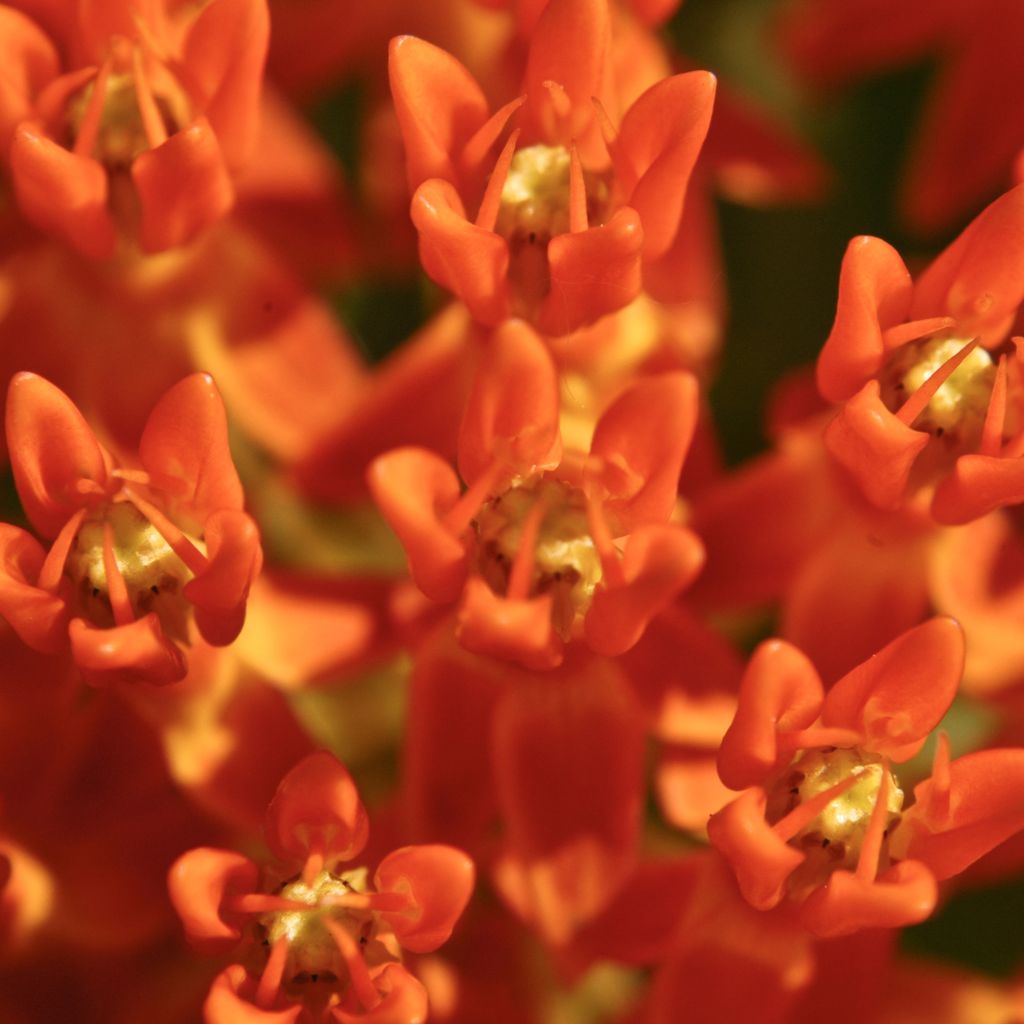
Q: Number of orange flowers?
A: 7